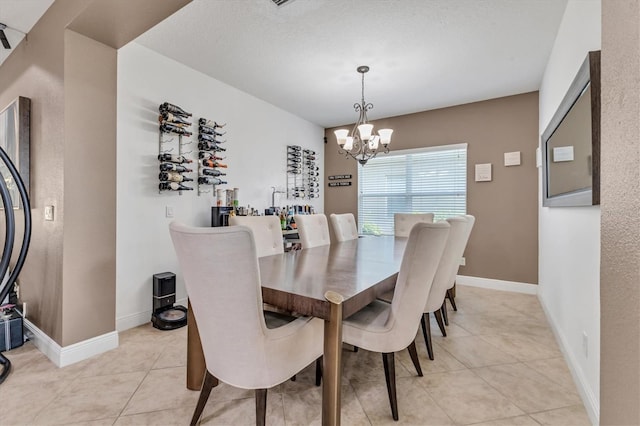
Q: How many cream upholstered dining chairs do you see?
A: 8